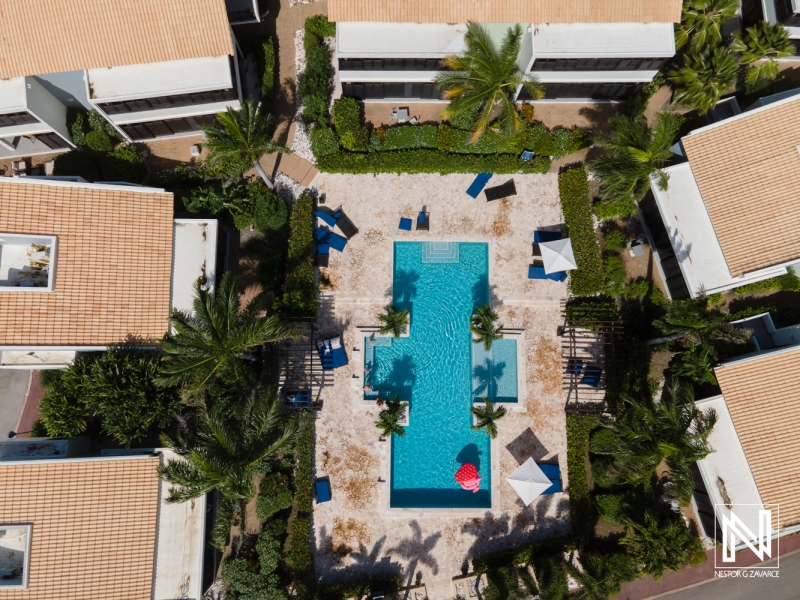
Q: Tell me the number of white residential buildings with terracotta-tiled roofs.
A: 6